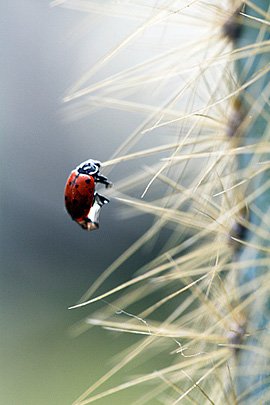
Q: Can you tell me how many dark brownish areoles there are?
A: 4